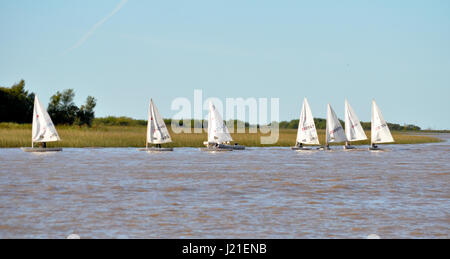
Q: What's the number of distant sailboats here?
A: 7